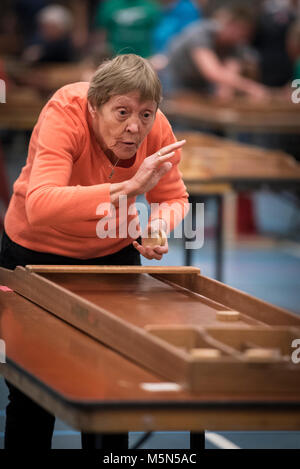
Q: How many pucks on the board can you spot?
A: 3